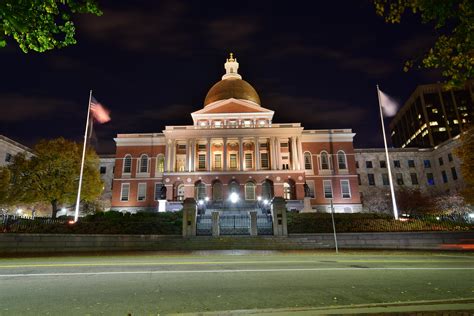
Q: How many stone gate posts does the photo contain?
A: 4